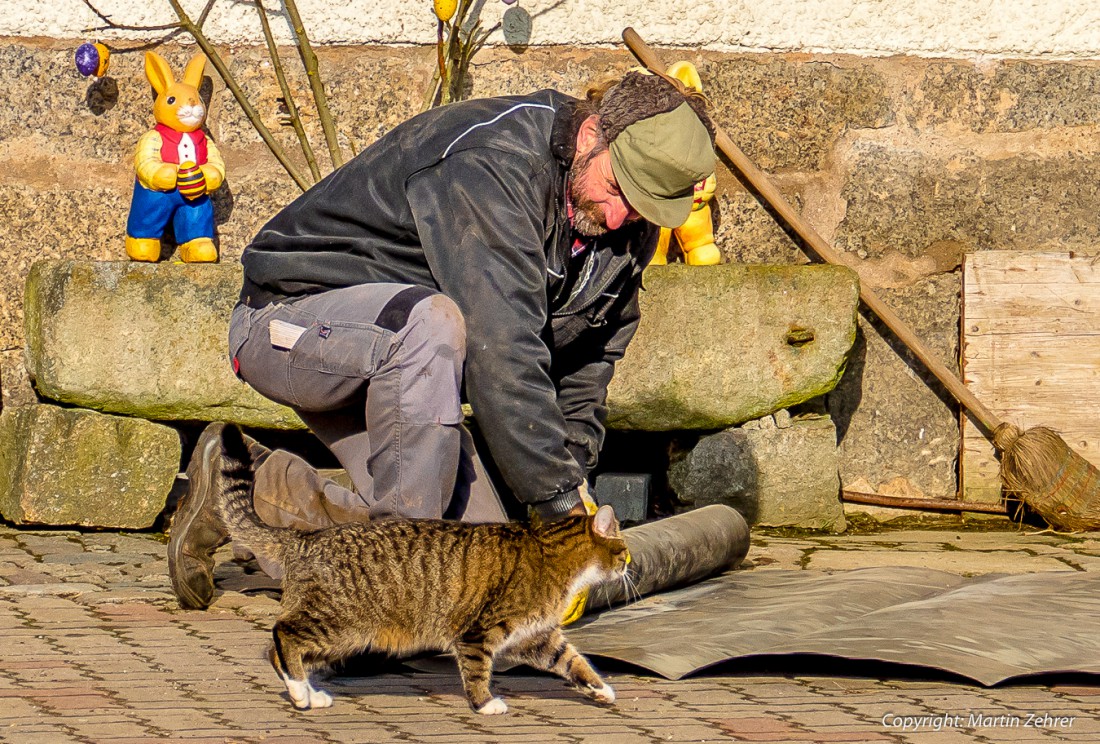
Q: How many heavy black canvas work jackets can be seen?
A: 1